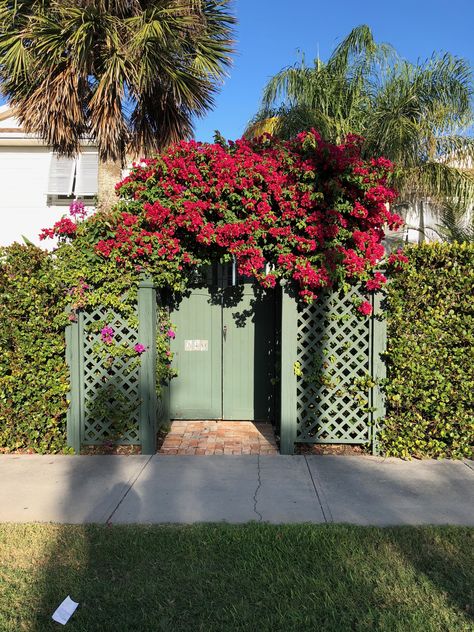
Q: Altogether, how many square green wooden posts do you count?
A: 4